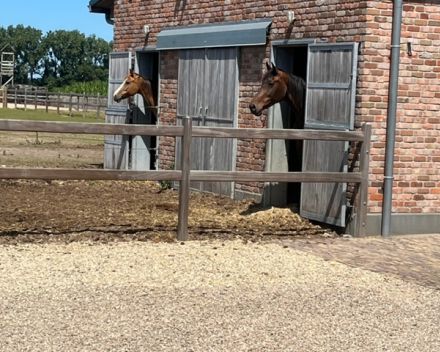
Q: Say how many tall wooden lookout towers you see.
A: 1